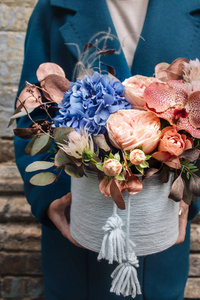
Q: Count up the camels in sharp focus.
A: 0